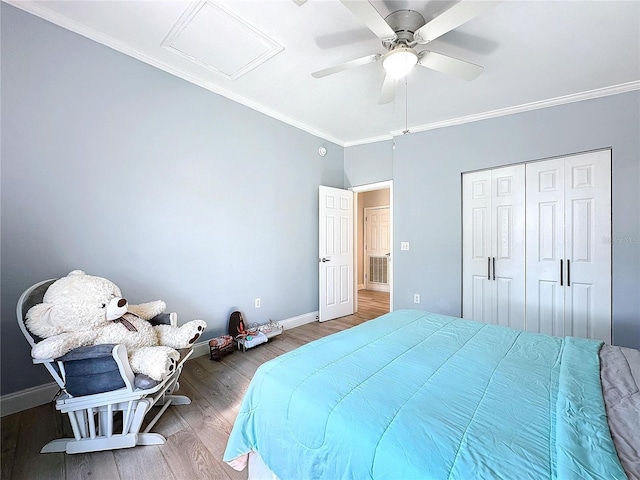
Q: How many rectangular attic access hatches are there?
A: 1